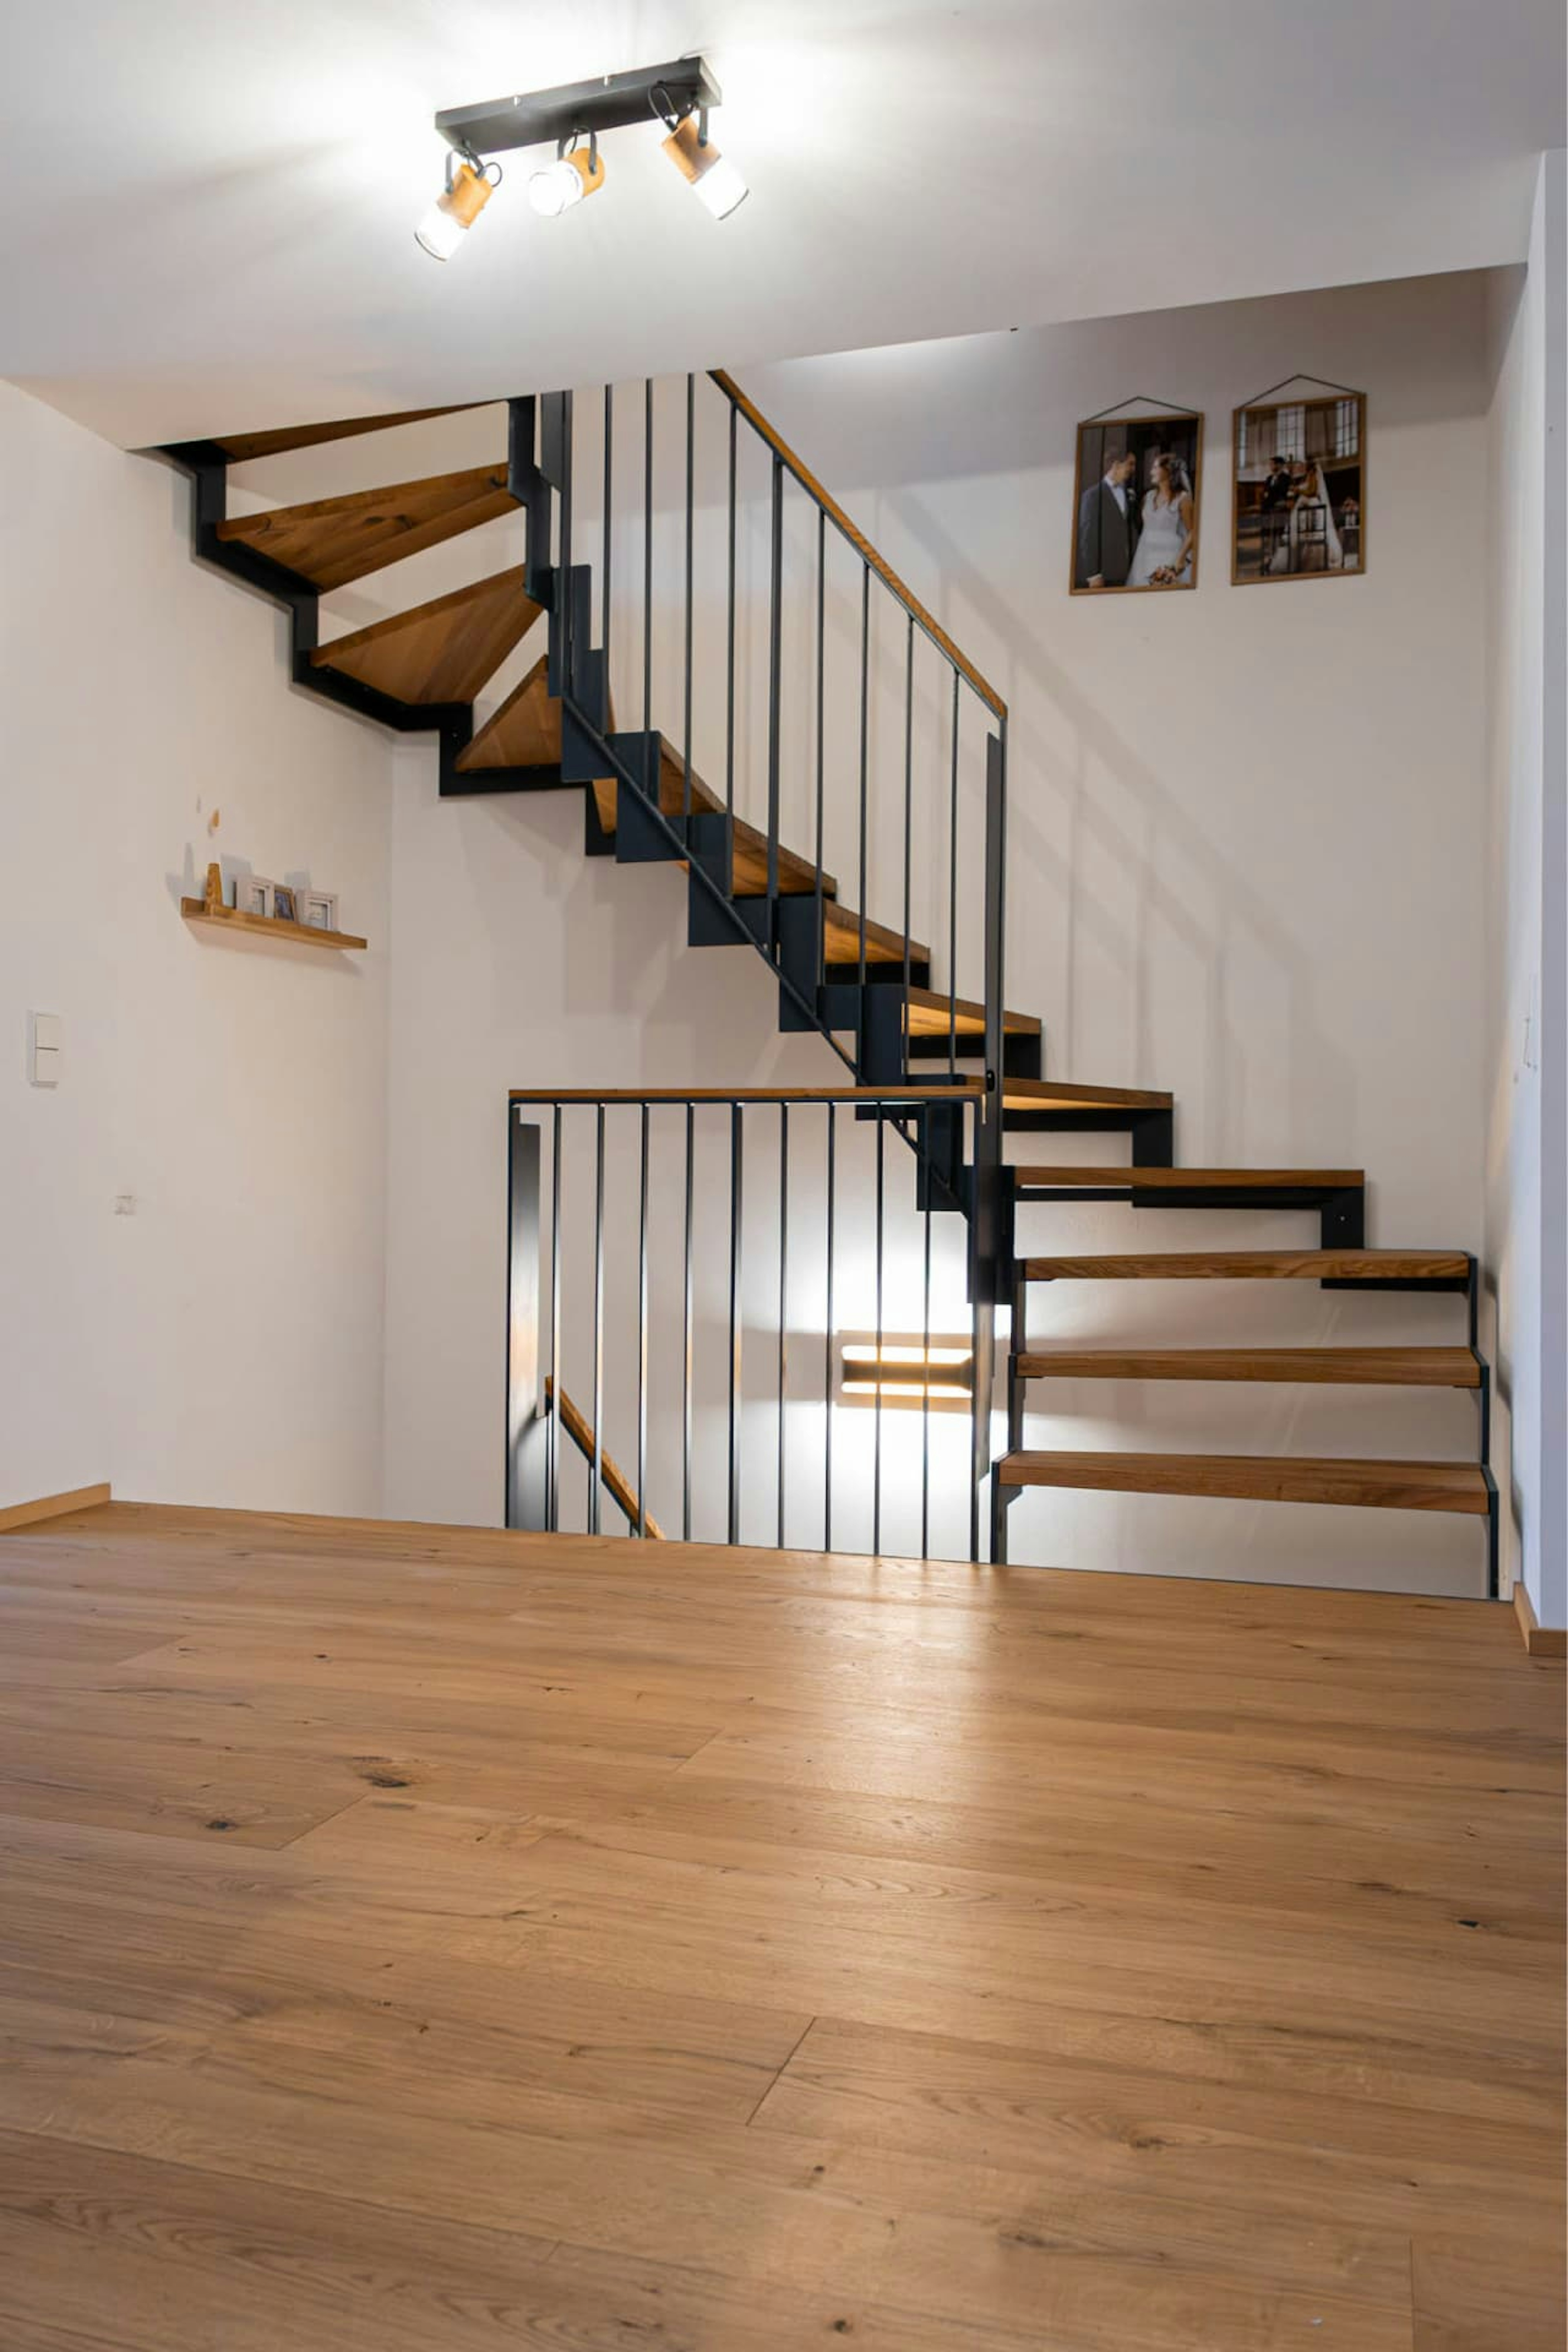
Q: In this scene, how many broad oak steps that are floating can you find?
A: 13